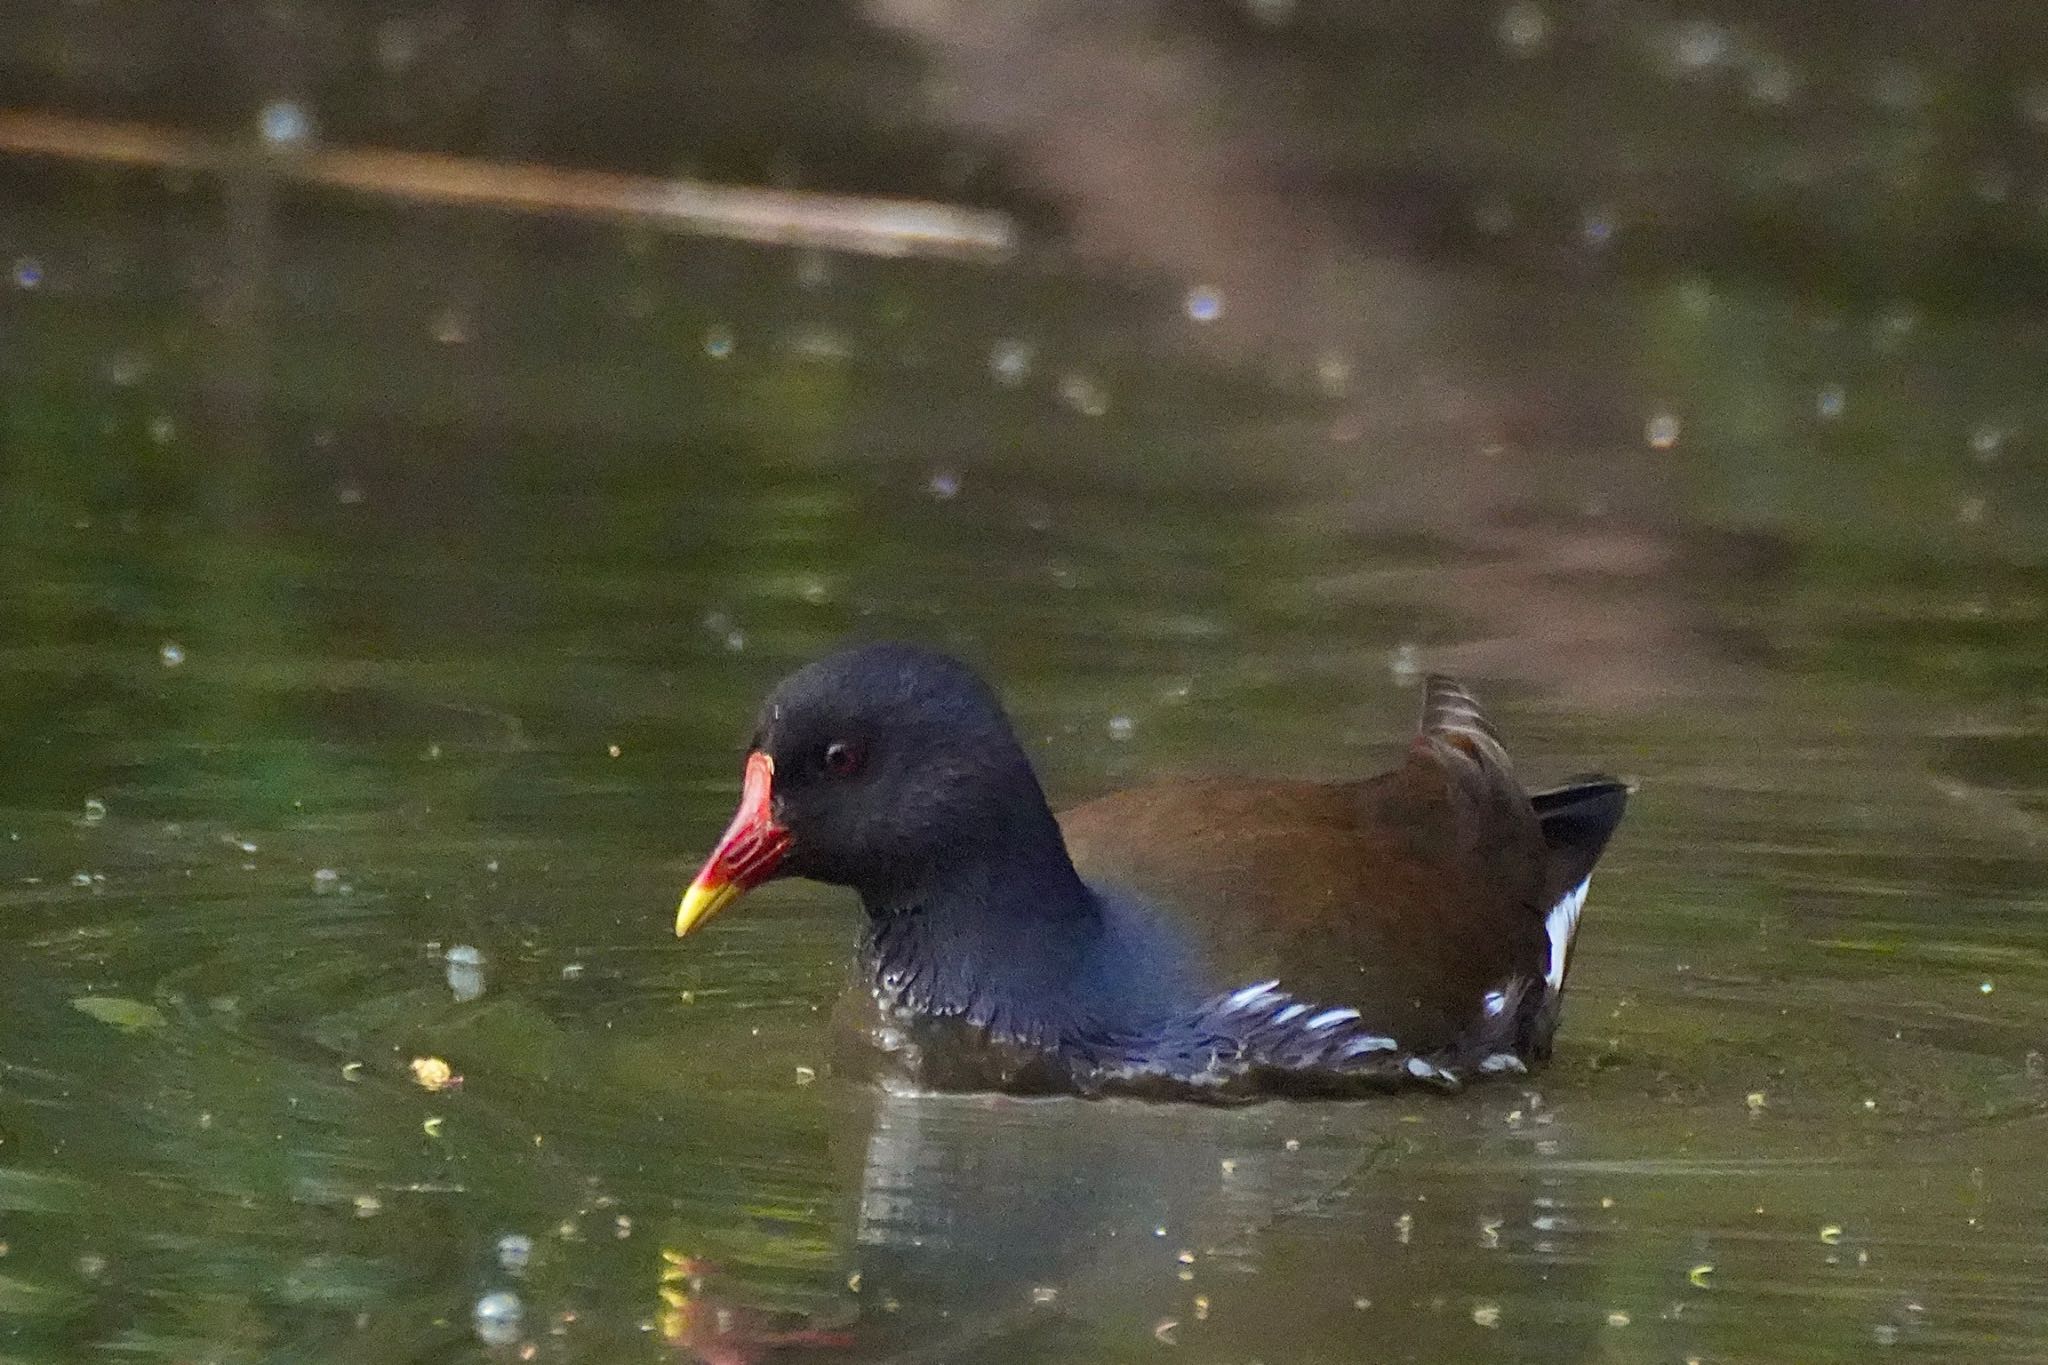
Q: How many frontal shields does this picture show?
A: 1